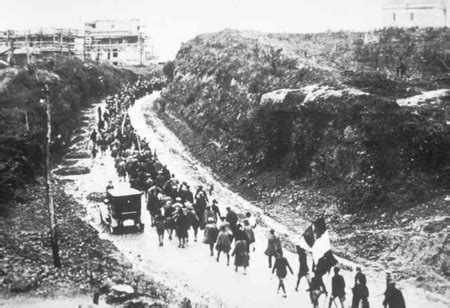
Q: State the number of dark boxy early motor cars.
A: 1